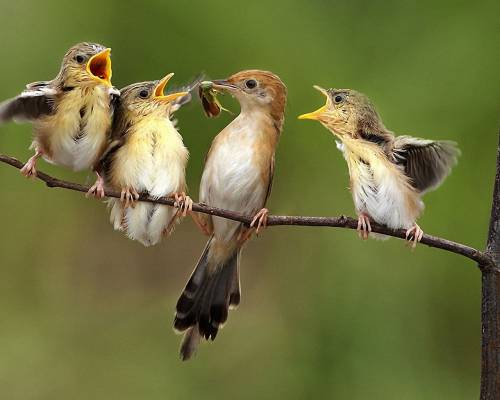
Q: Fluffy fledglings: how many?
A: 3